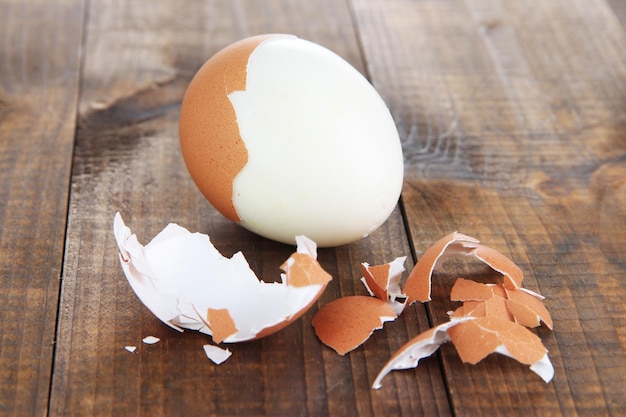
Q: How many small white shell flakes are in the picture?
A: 3